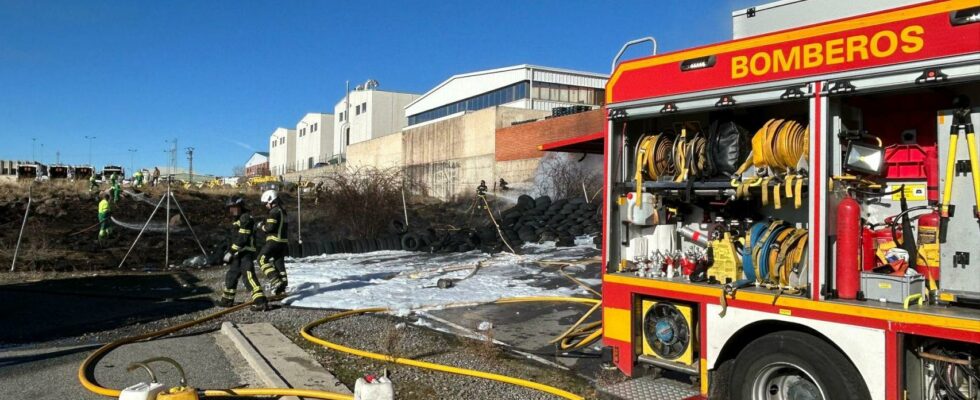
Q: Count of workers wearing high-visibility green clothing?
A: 5